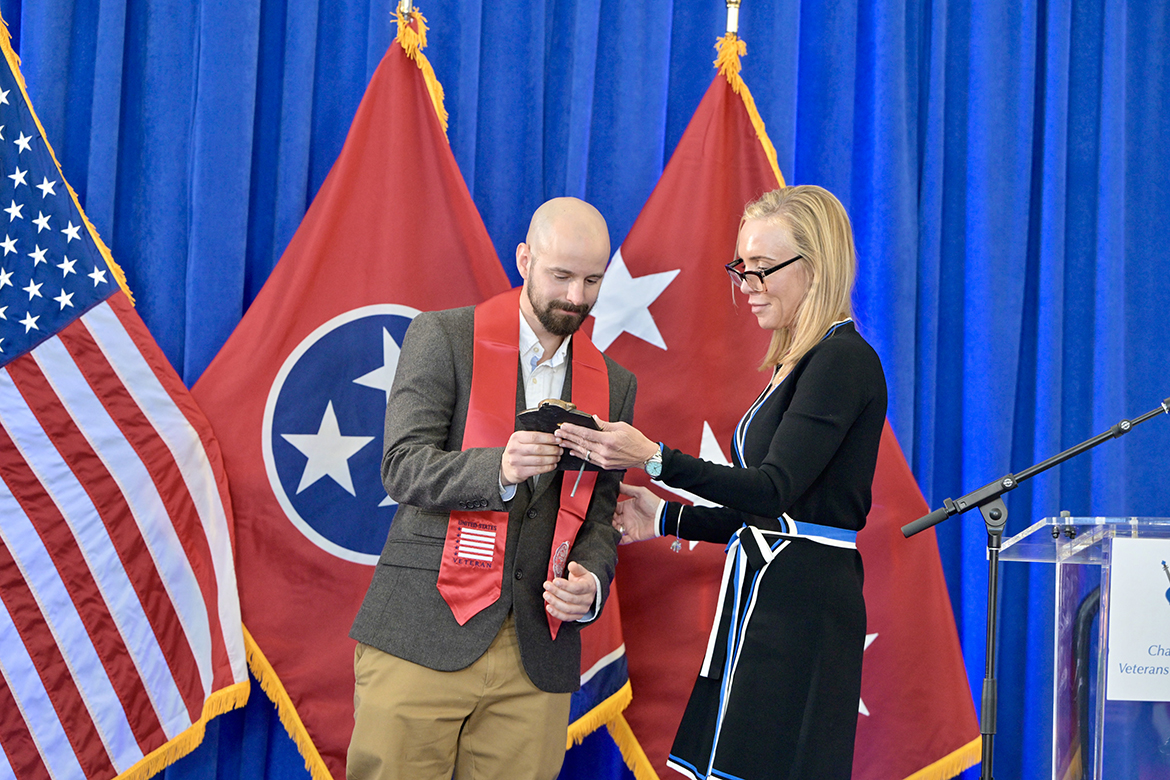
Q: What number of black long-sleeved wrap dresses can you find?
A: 1